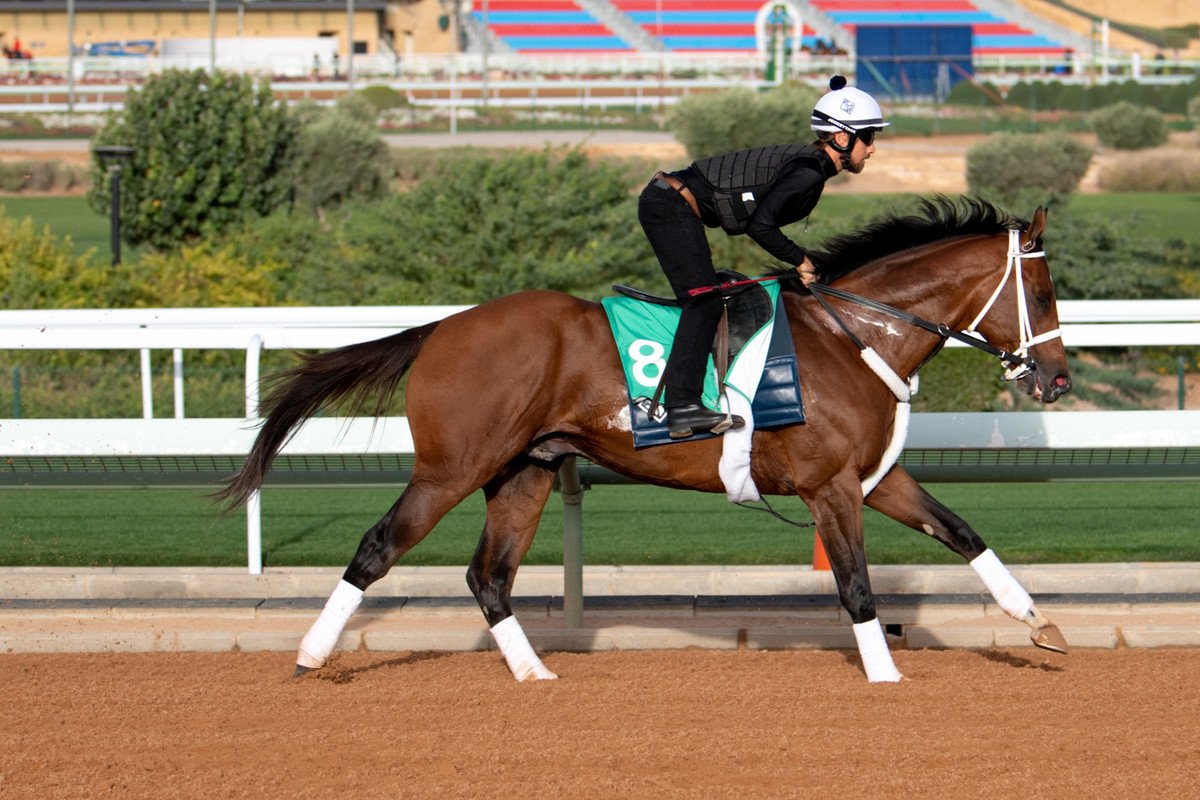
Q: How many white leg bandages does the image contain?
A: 4